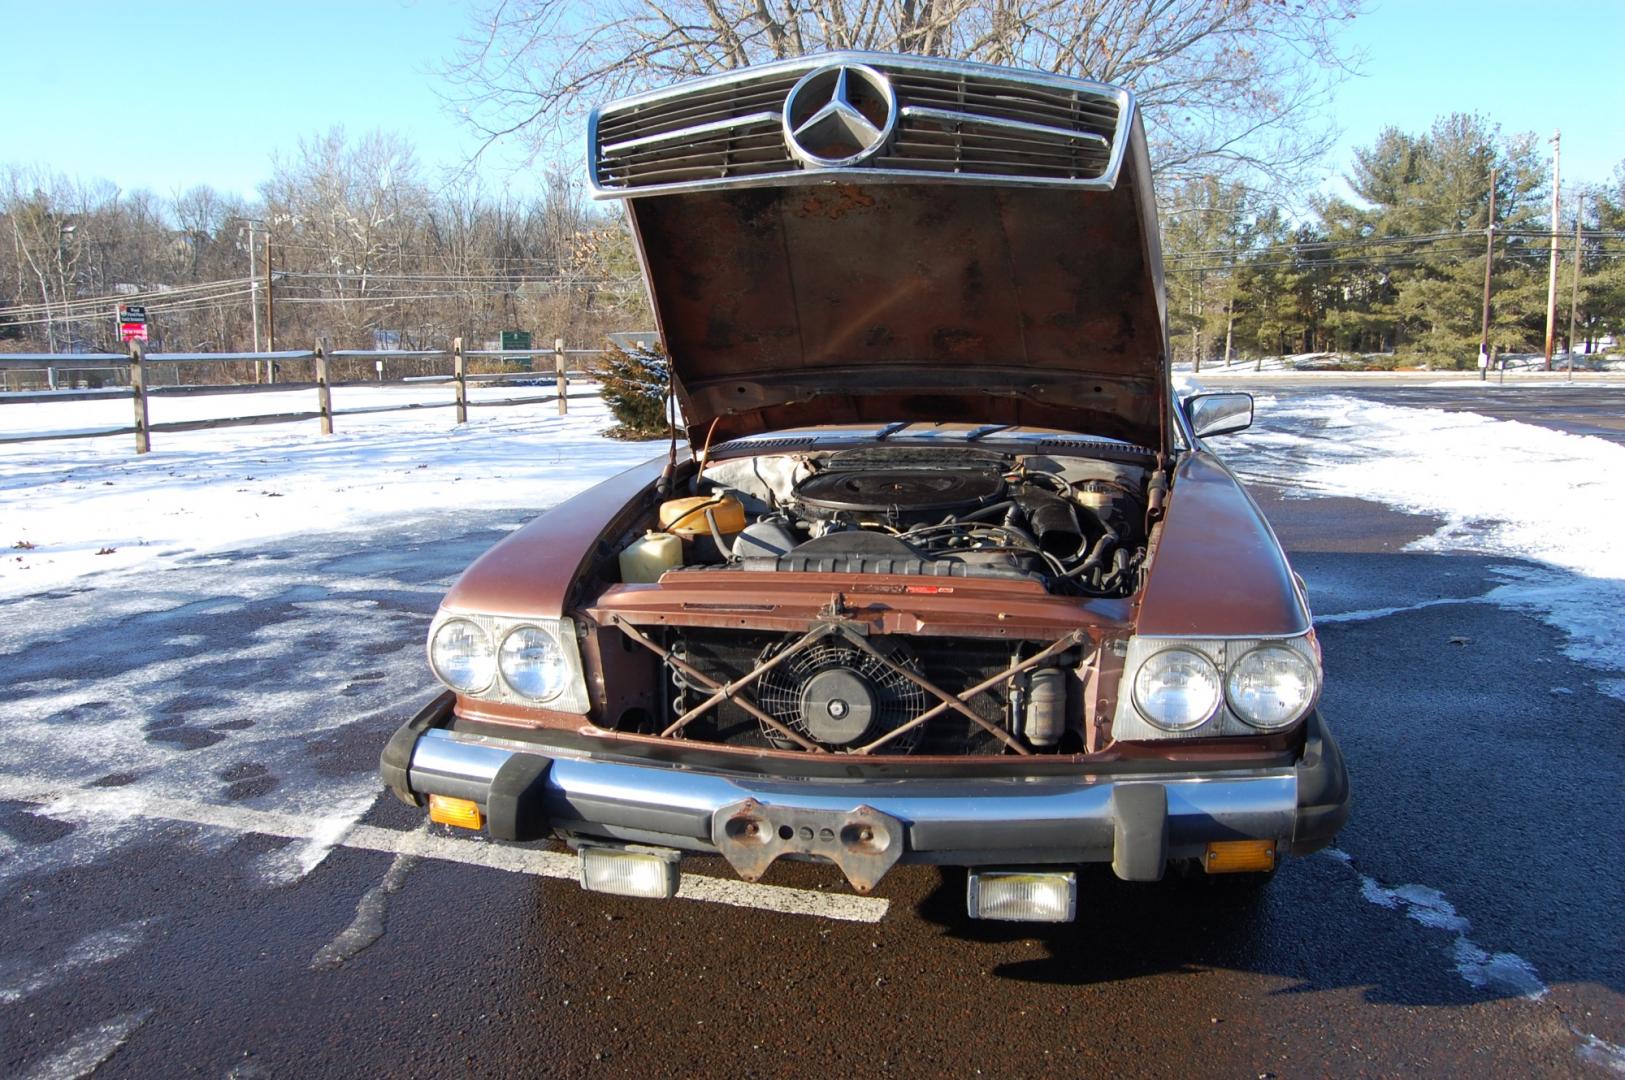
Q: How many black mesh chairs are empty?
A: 0